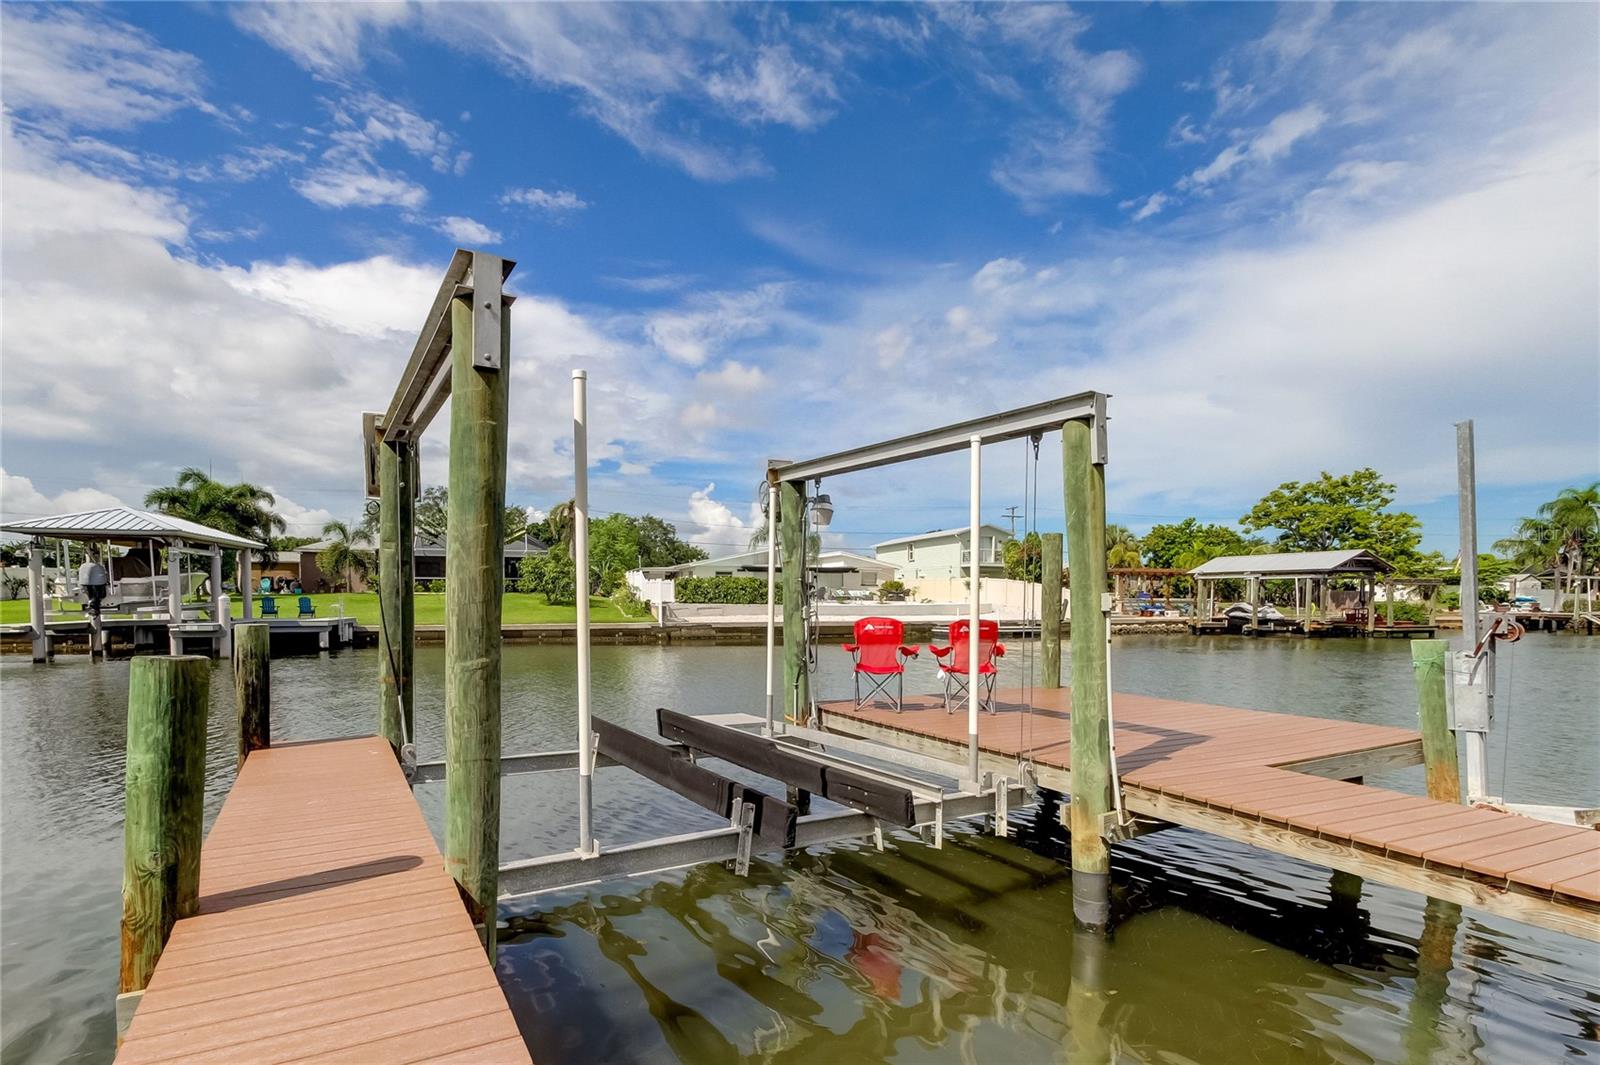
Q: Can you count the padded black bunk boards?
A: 2